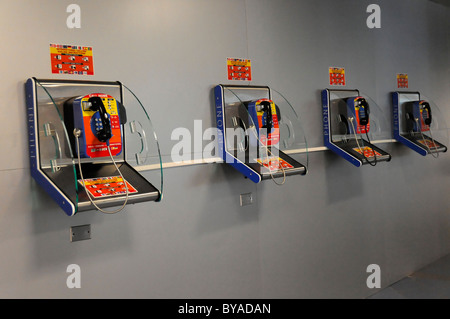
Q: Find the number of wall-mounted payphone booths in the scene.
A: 4